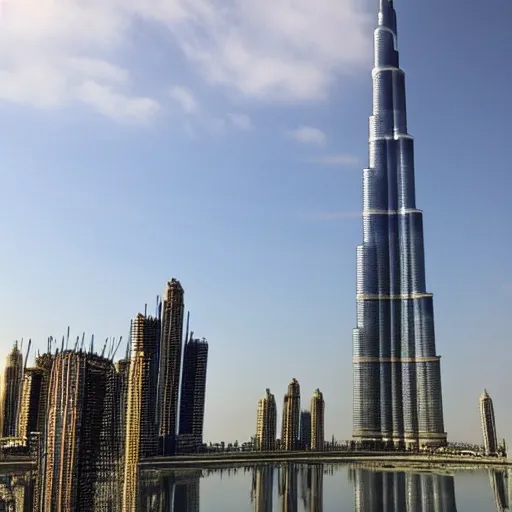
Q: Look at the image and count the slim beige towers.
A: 4